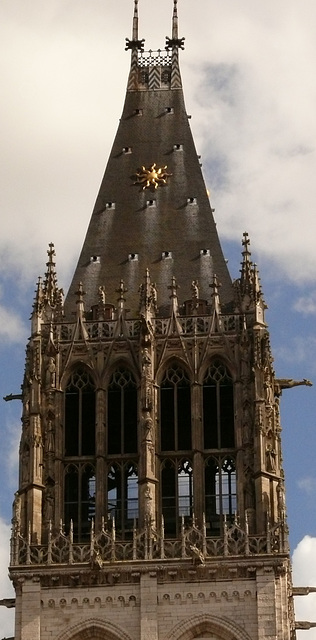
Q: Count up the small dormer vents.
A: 11